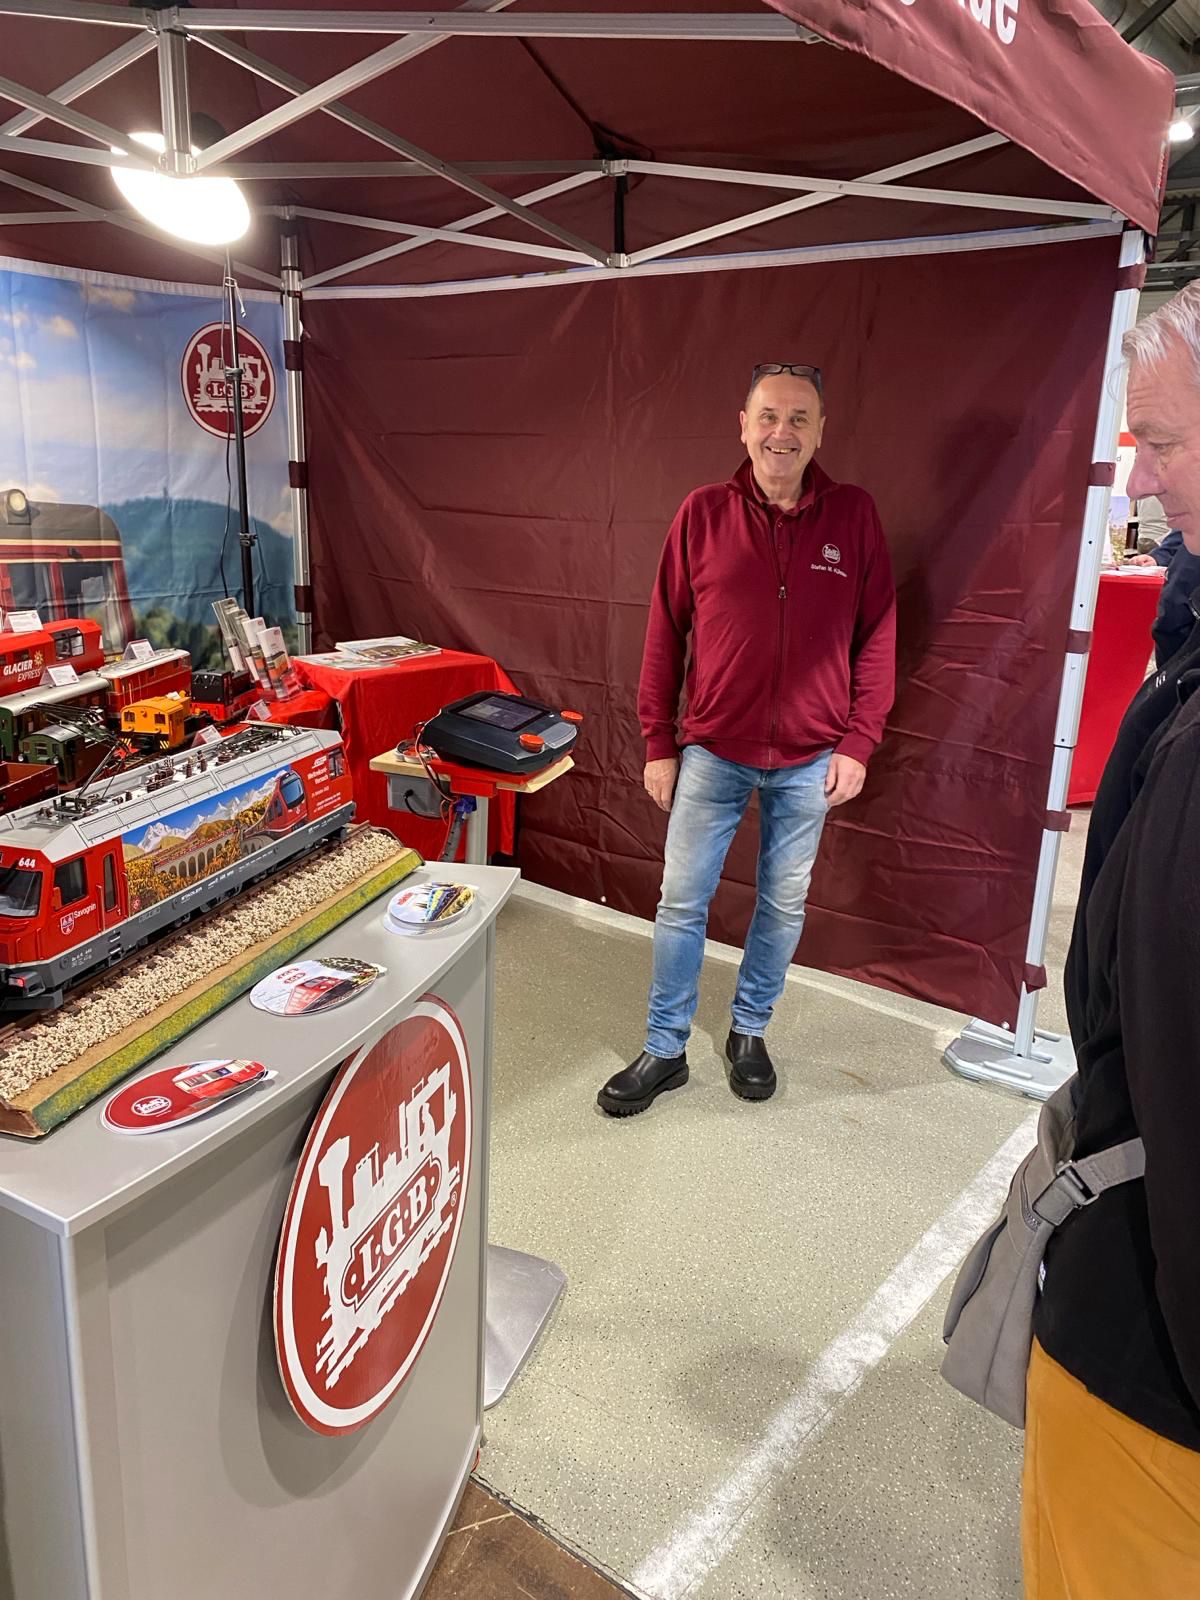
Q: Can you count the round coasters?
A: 3